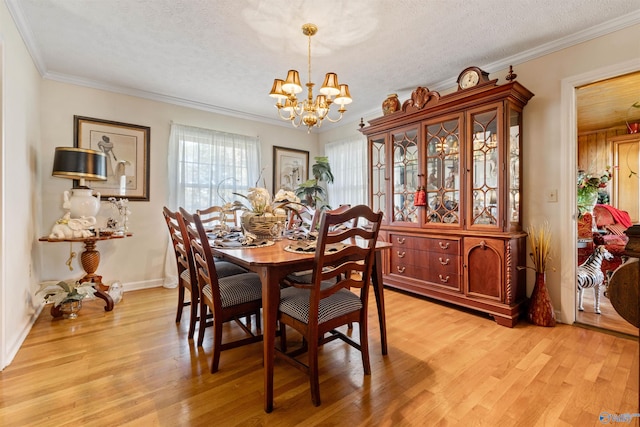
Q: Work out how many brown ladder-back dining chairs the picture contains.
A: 6